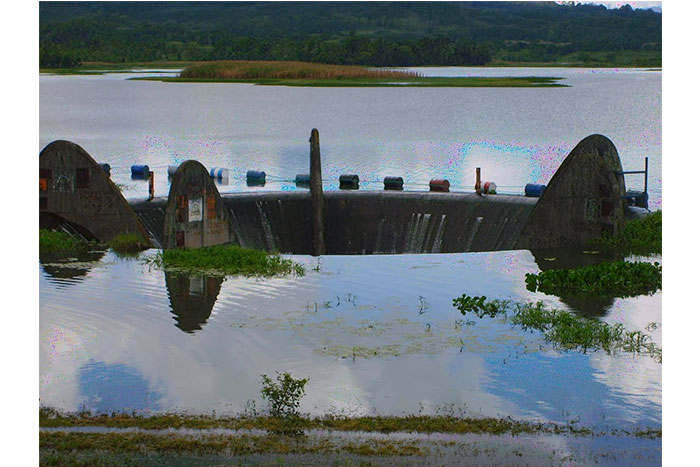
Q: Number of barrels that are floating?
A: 12